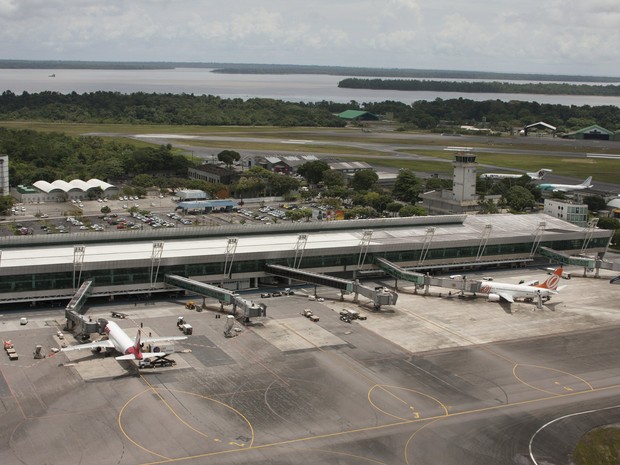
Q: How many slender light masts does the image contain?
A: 9